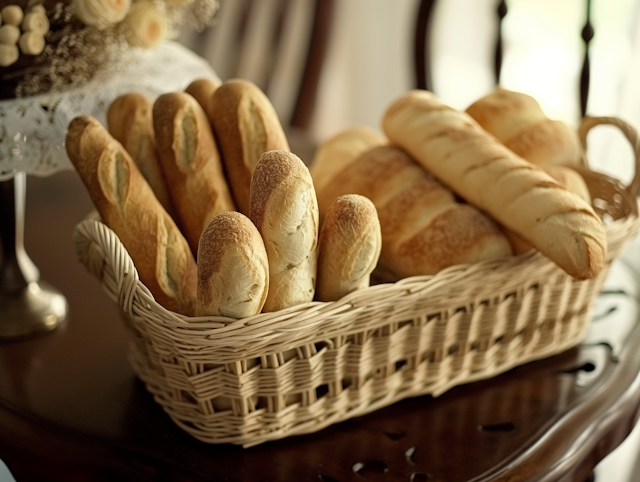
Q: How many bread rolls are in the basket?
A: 13